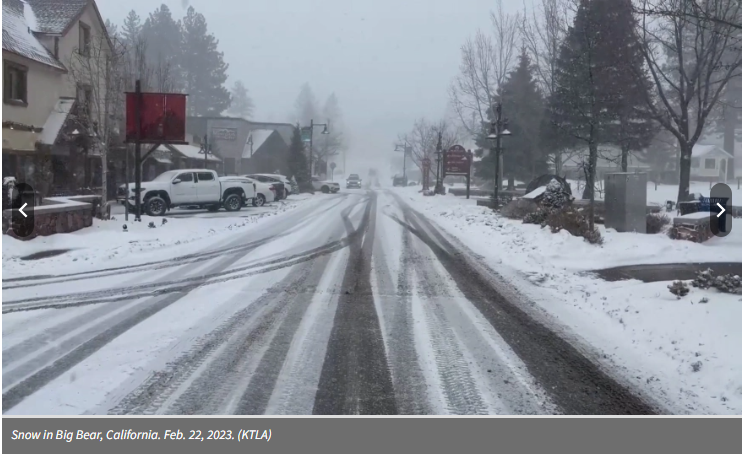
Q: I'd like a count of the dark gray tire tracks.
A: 2